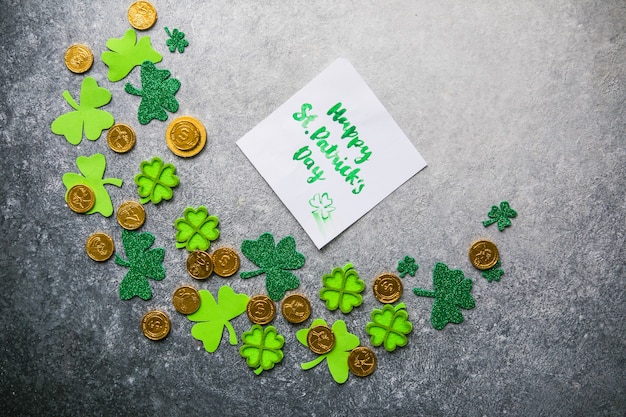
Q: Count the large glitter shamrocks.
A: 4